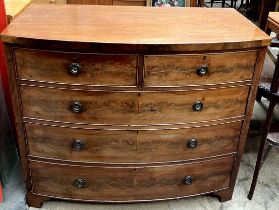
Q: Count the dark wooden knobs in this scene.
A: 8